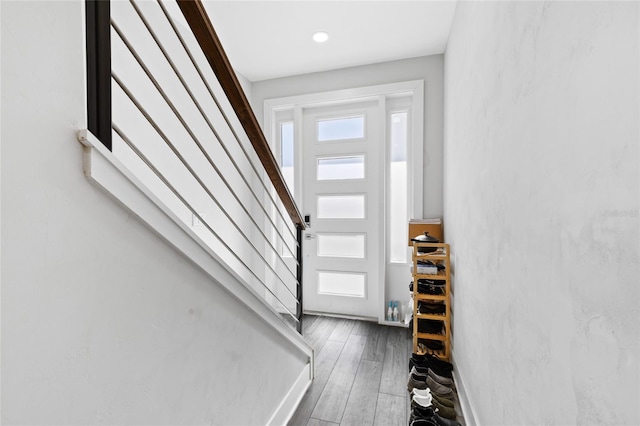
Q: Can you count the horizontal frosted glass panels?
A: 5